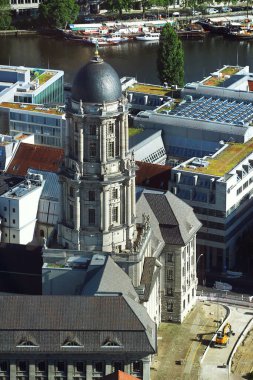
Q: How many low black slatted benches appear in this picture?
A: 0